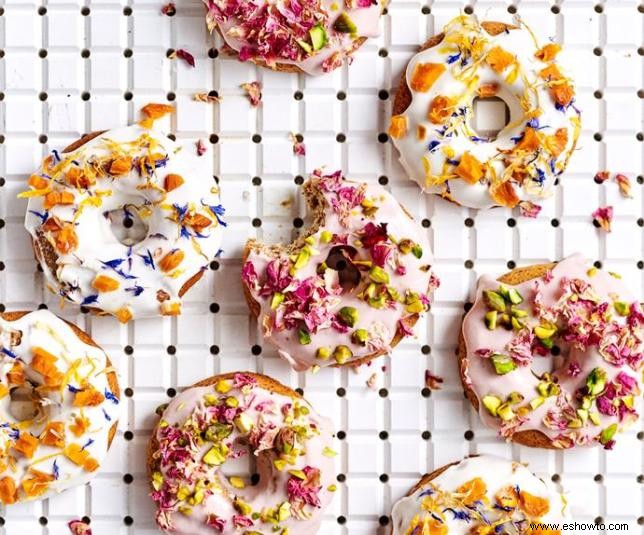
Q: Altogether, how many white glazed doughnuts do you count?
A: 4